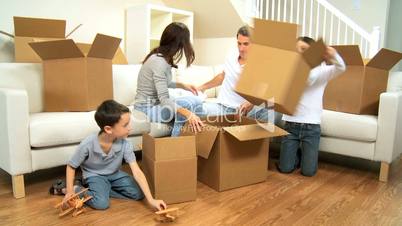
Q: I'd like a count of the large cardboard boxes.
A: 6